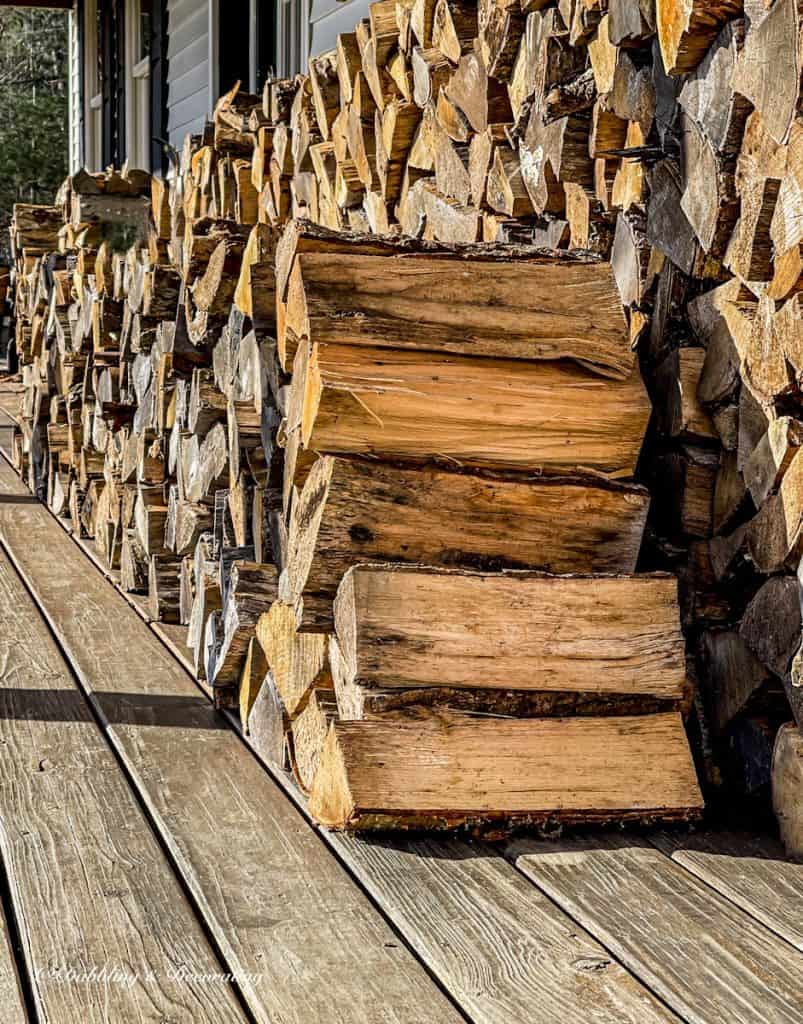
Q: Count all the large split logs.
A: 5